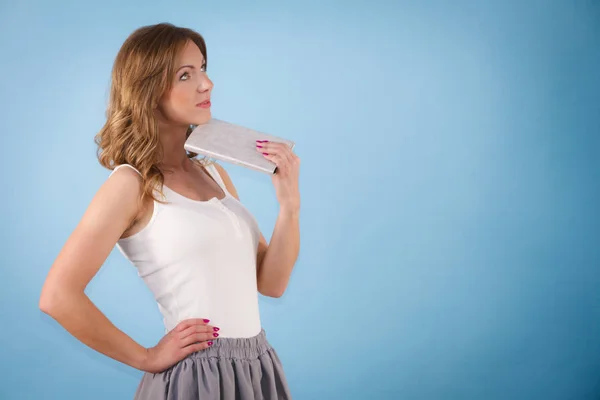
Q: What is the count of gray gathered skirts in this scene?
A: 1